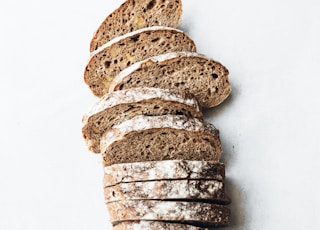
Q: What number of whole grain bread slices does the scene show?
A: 9